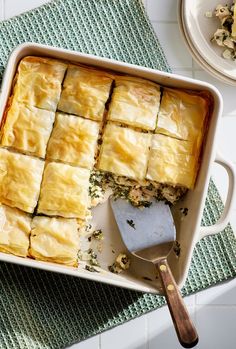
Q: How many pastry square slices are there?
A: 12